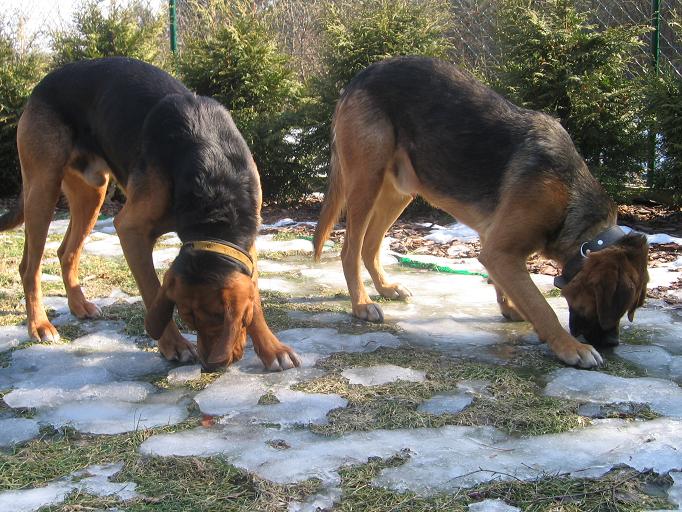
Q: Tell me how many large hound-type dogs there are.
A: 2